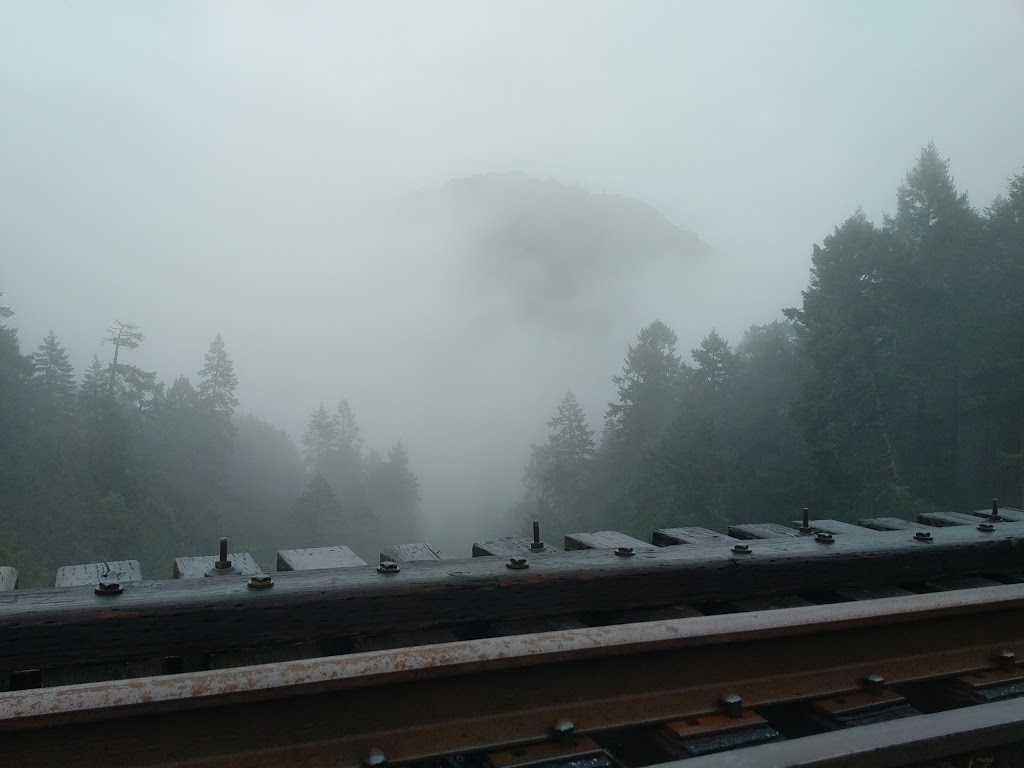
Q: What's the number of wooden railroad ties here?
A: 13